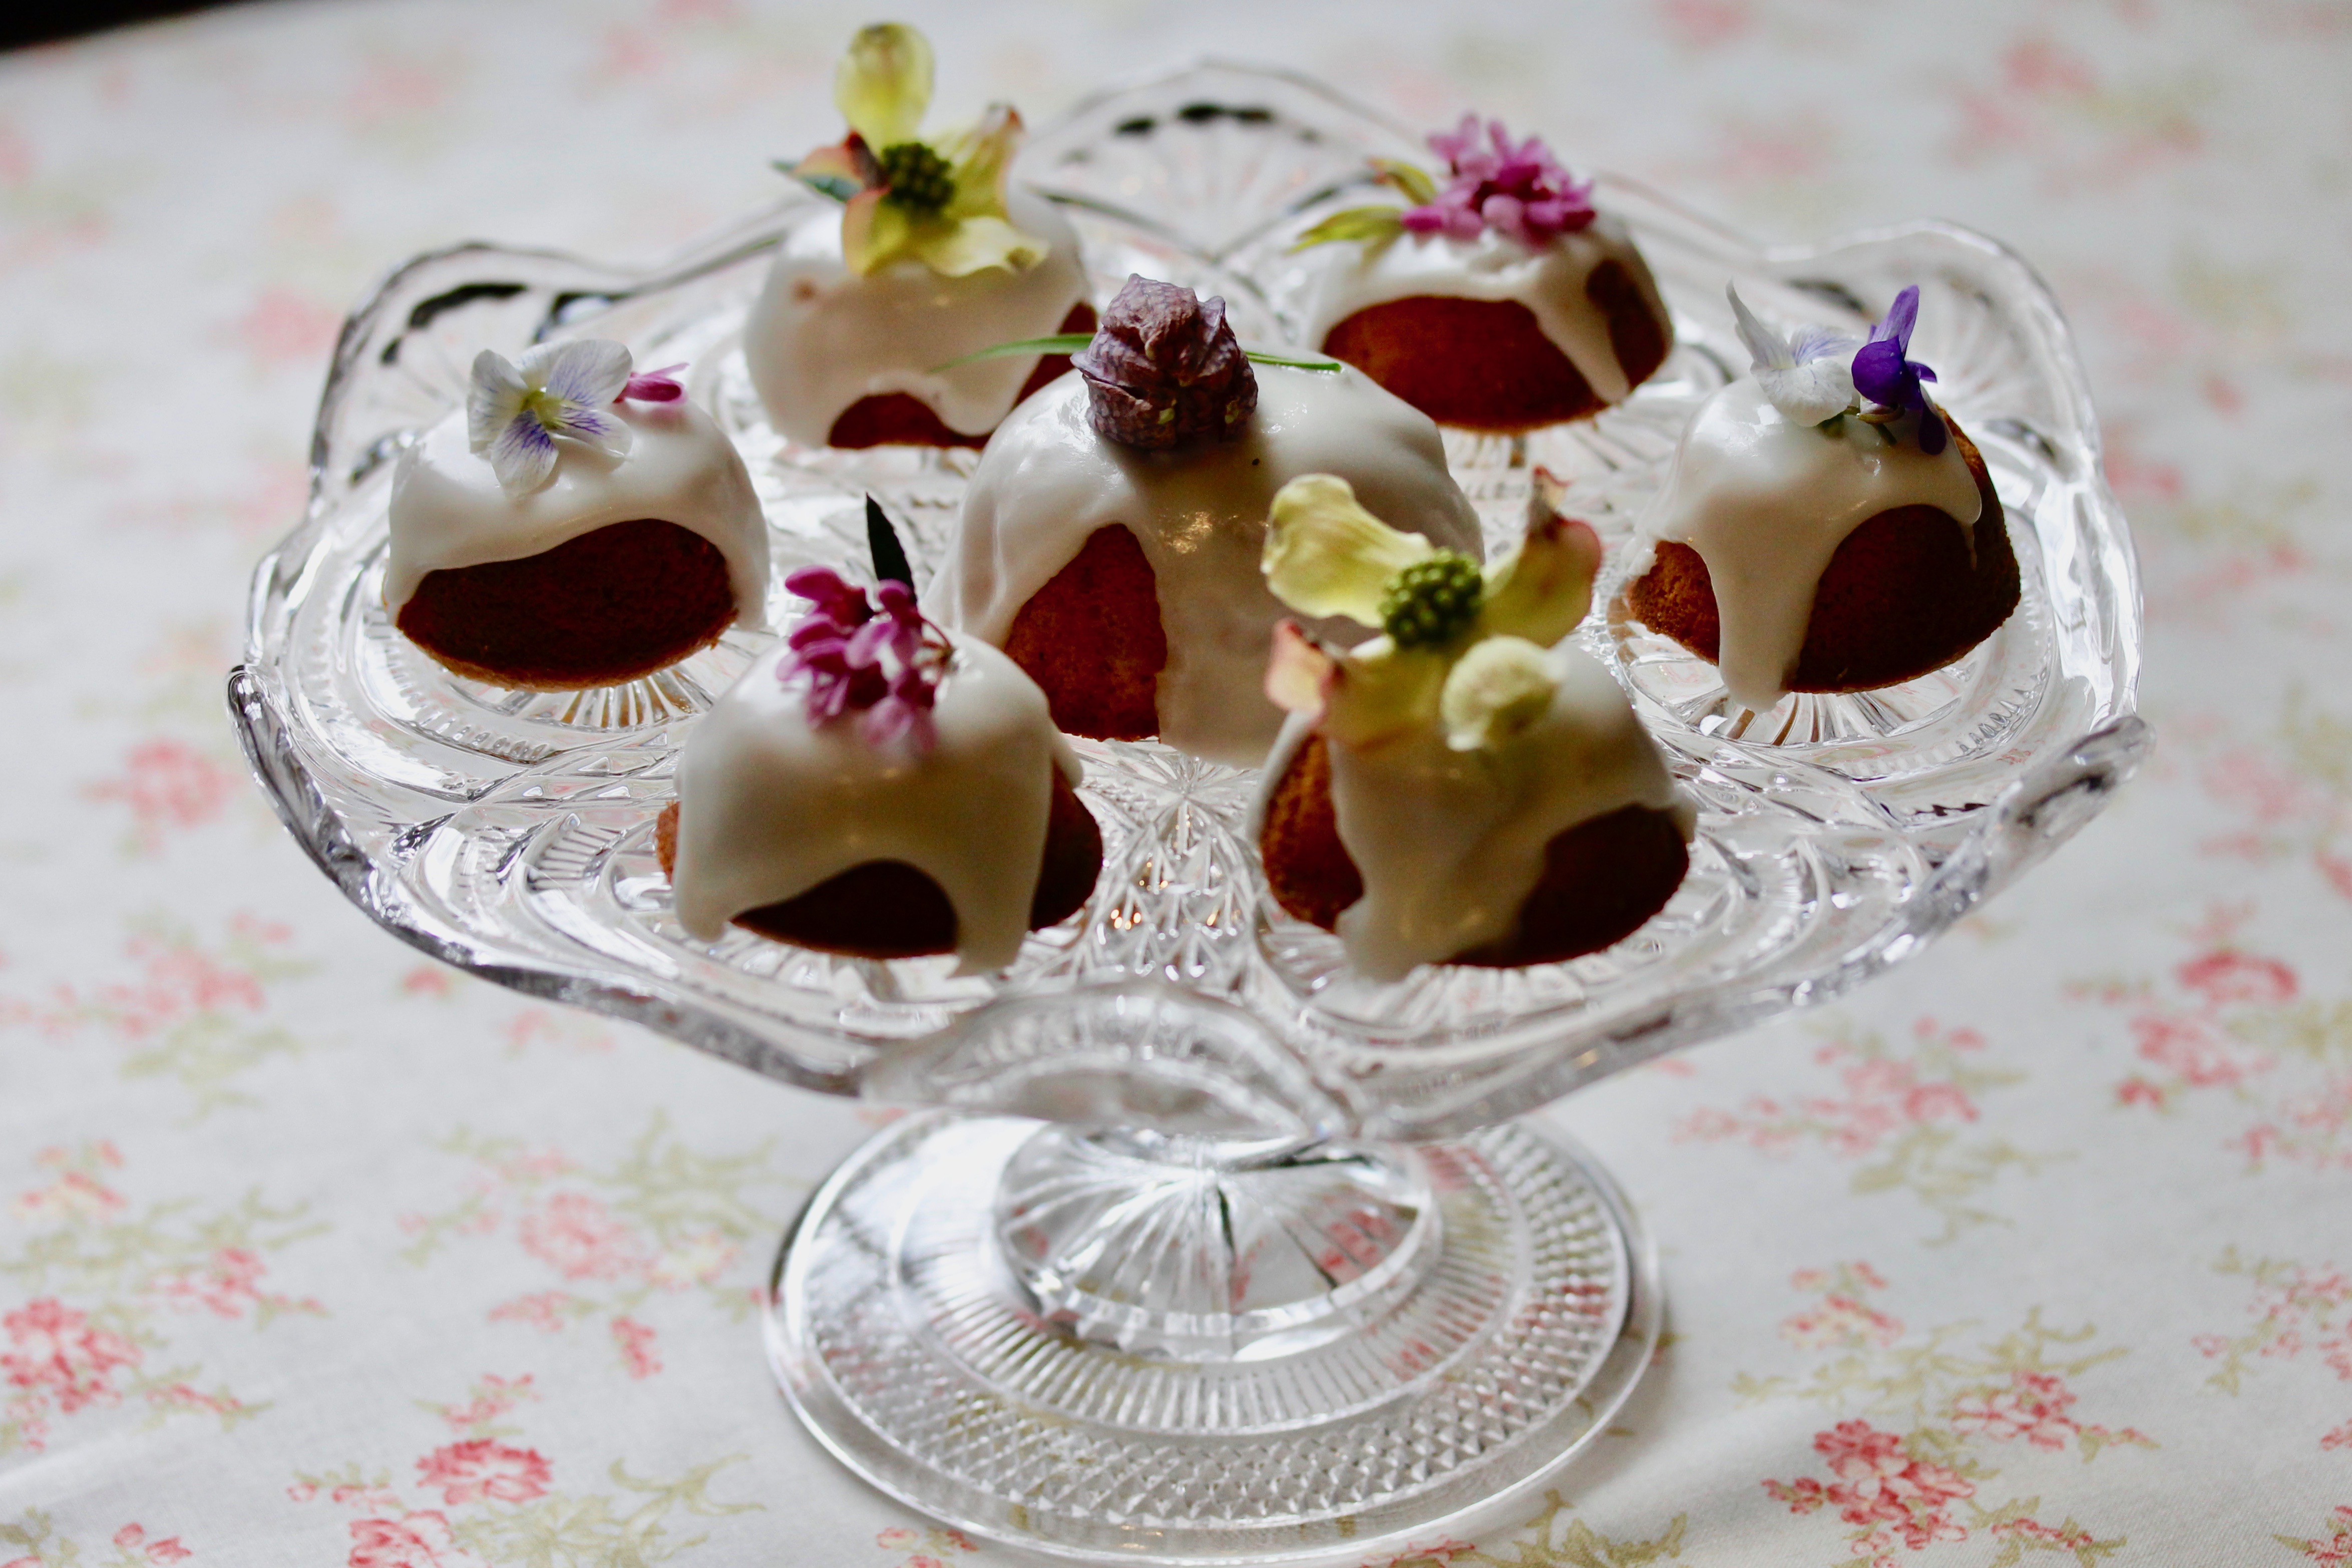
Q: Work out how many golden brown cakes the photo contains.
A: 7